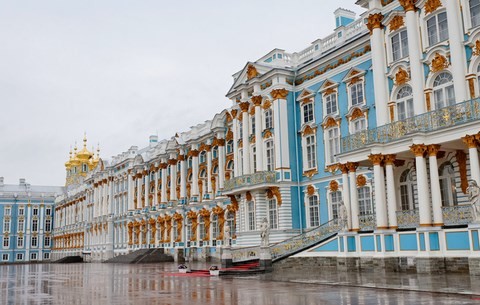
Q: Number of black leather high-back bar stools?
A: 0